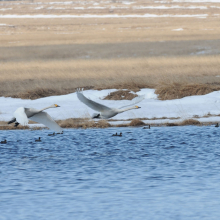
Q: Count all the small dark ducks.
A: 8